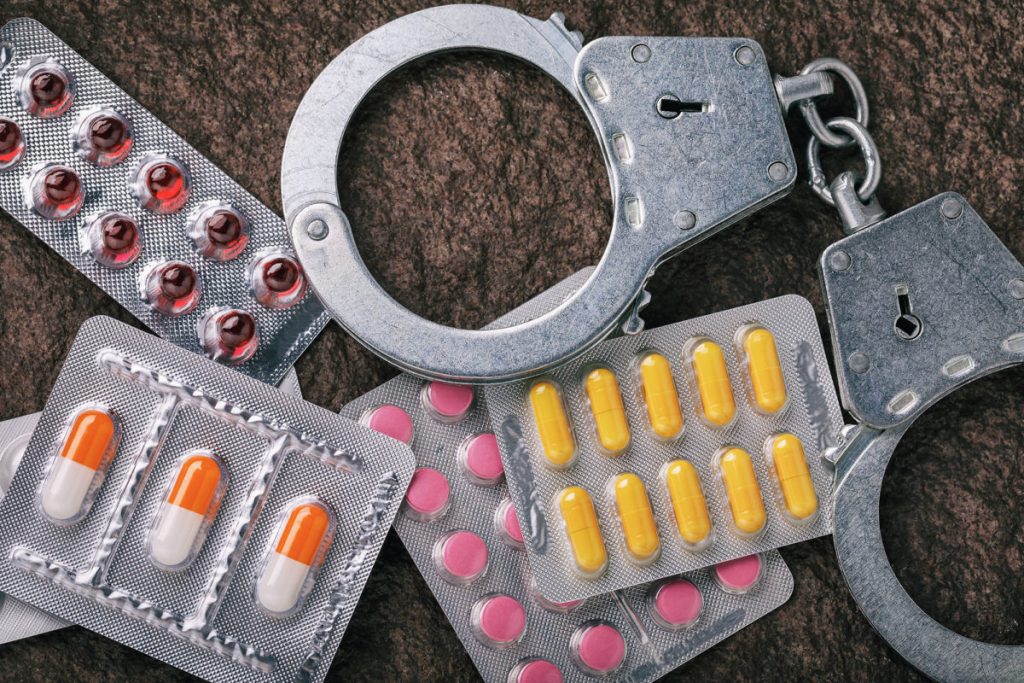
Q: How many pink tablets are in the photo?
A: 12